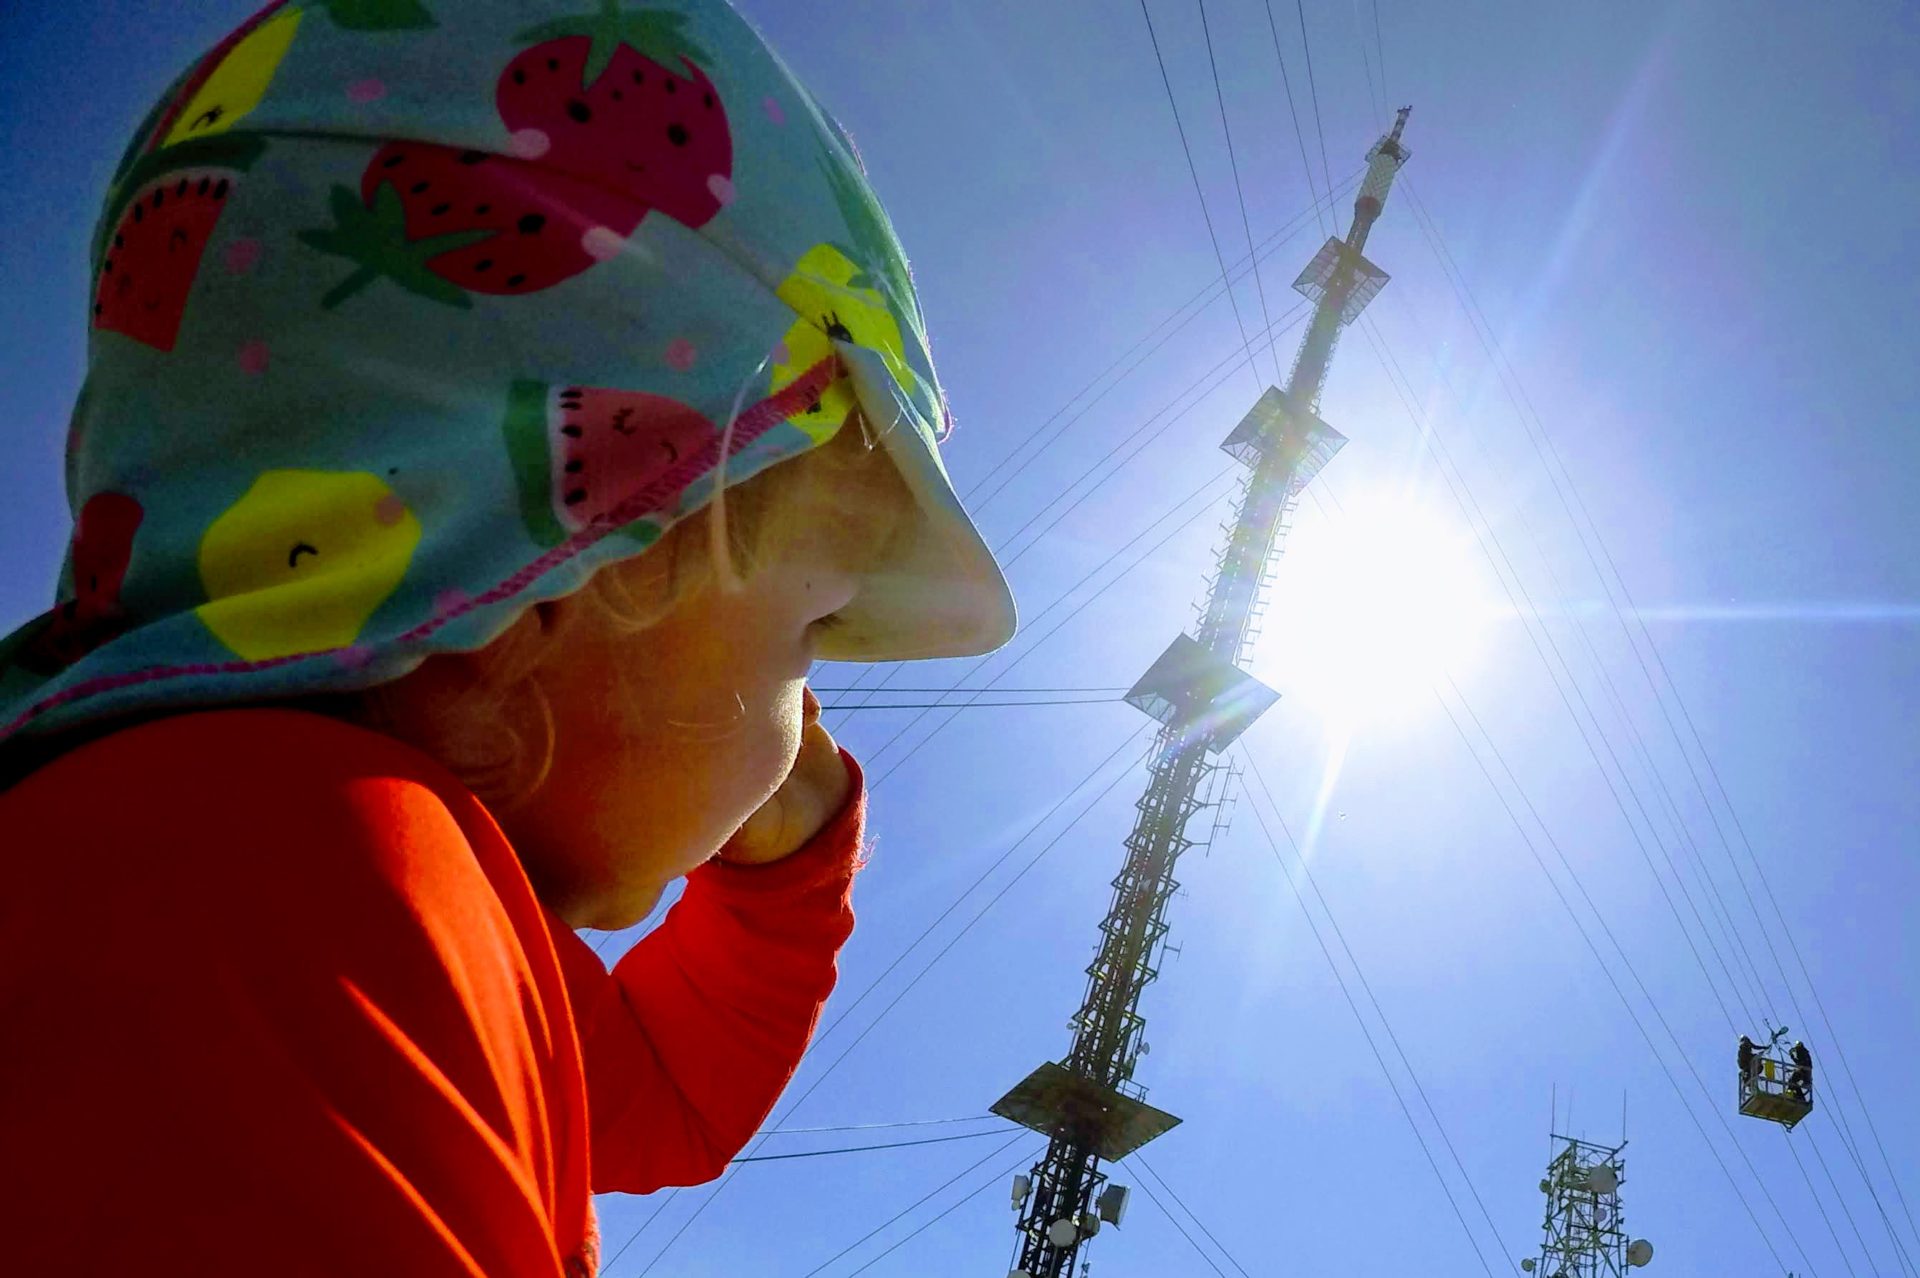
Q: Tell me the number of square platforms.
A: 4